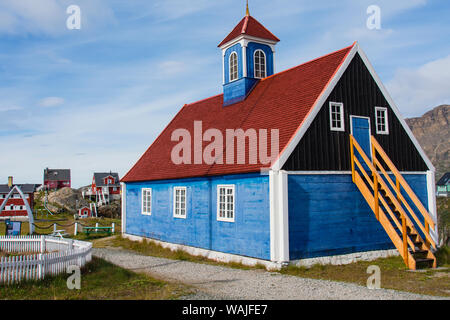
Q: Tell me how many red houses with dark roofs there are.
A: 3